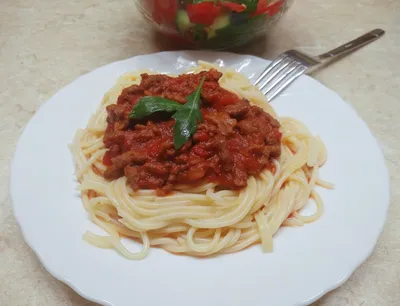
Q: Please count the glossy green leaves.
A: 2